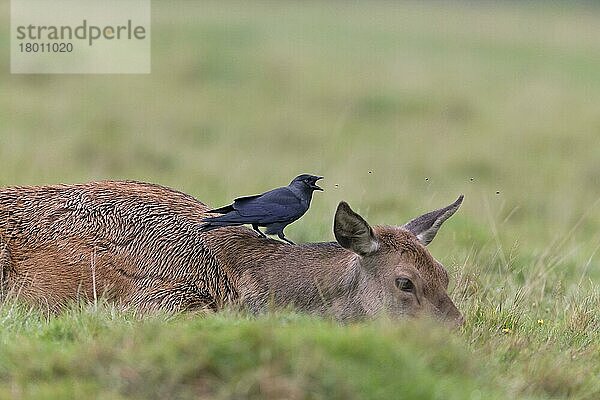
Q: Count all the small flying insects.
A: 5